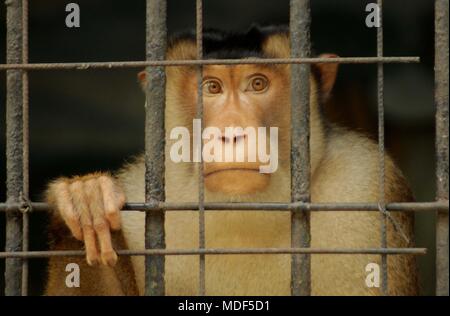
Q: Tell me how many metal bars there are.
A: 10